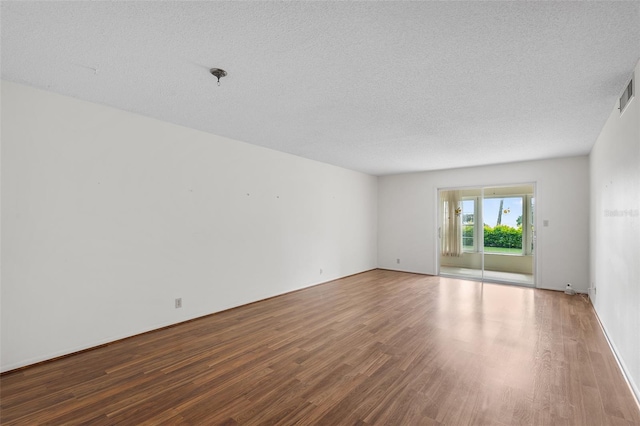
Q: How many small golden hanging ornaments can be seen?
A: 2